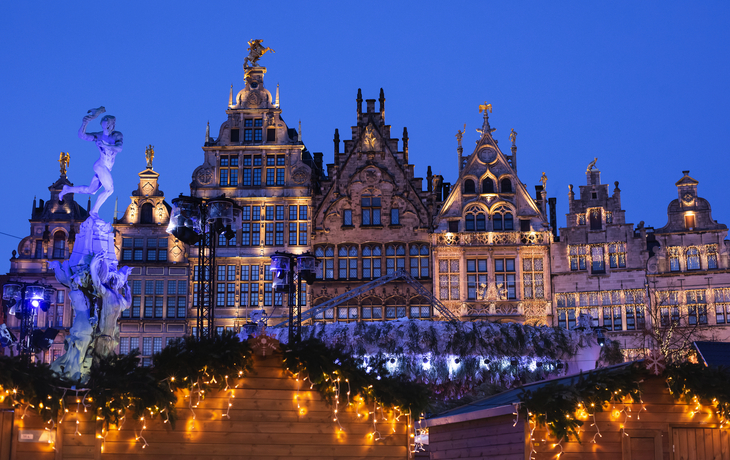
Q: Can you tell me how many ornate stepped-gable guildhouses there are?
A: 7